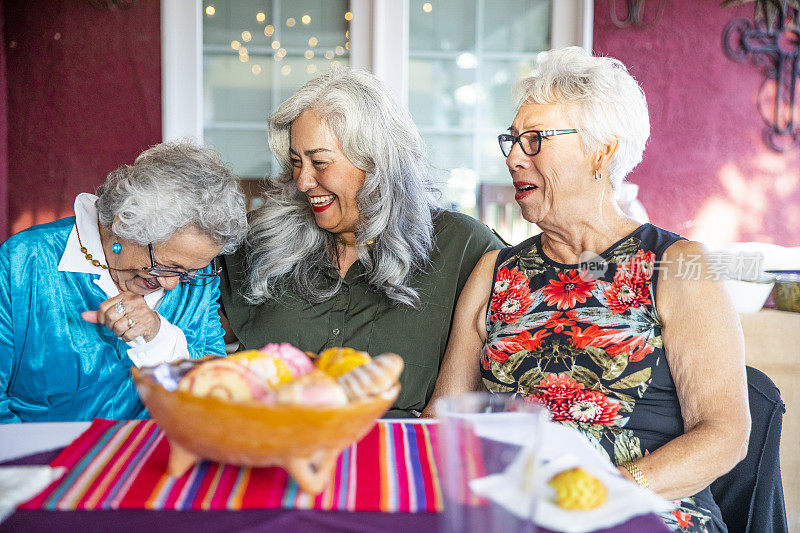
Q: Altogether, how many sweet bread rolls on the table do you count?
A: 7